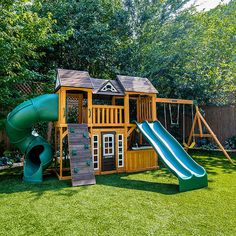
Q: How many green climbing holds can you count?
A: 6